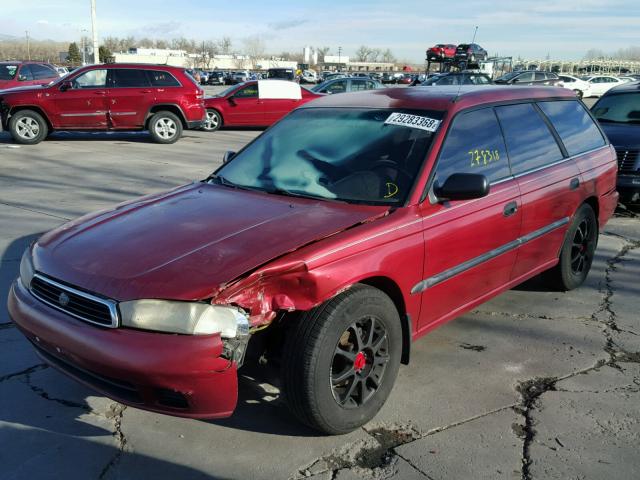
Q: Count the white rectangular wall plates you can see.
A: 0